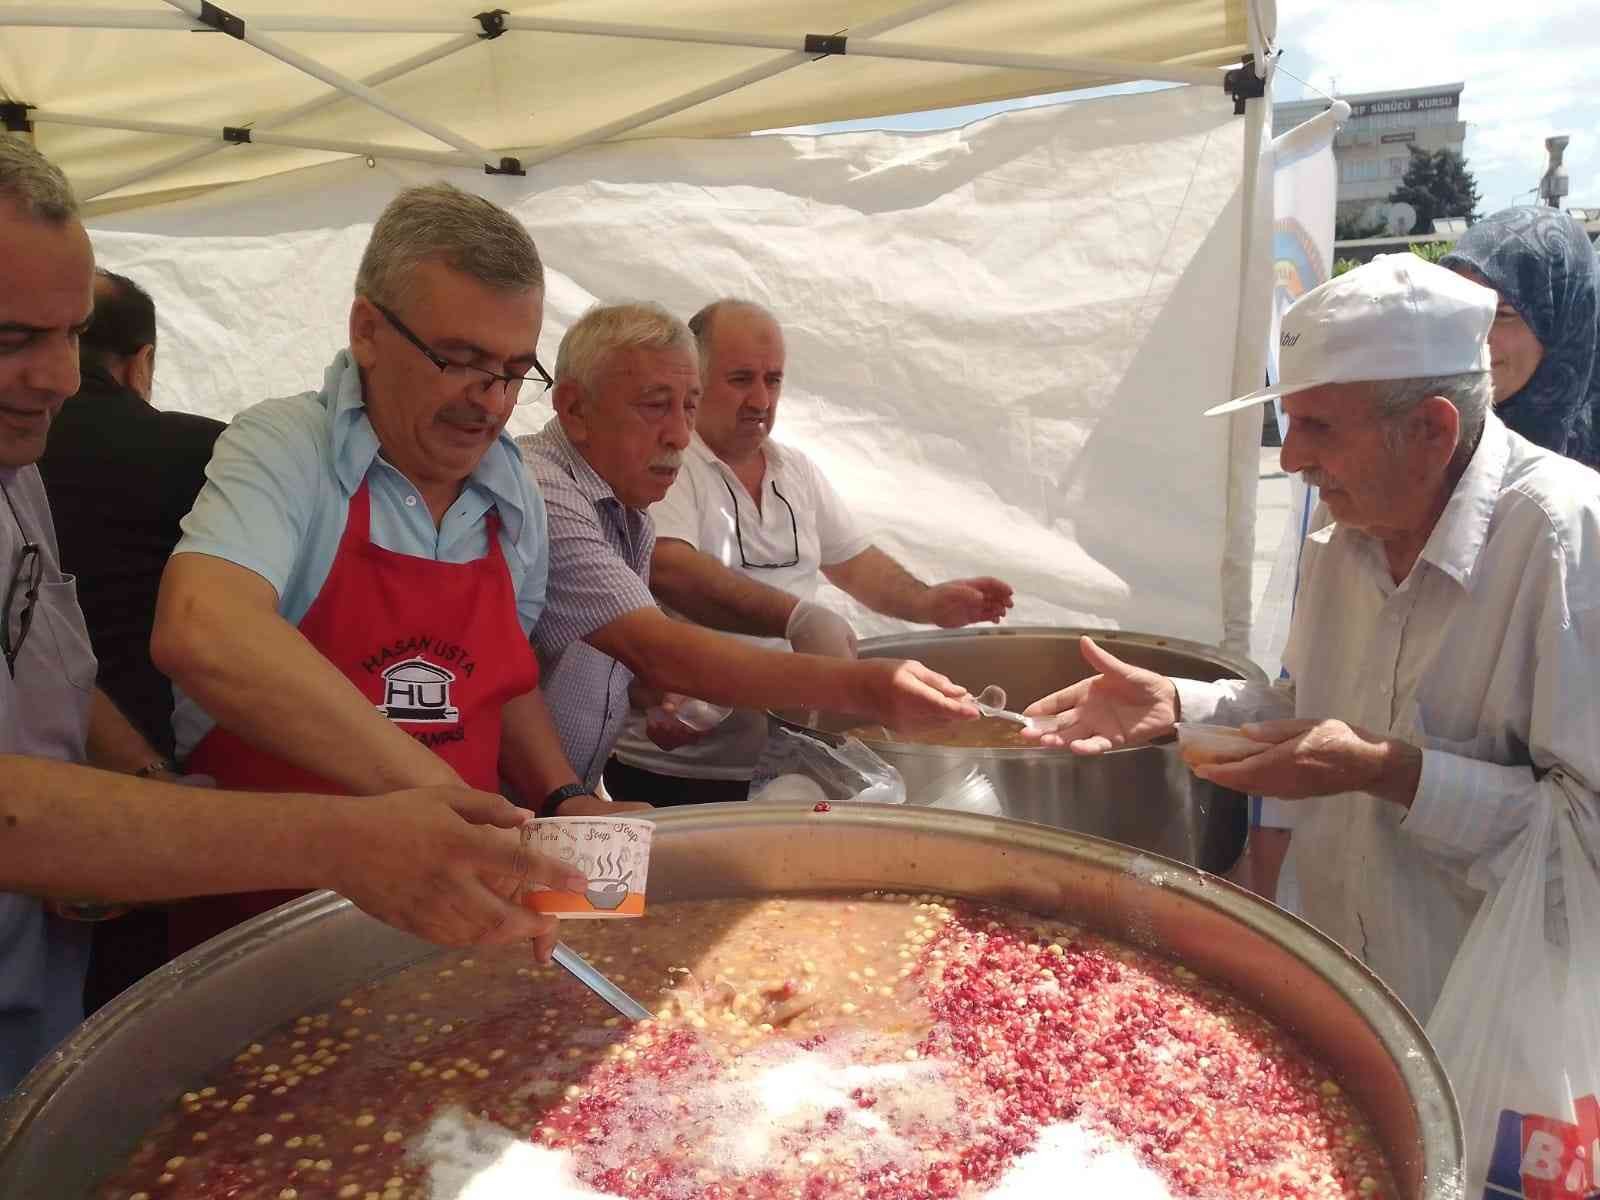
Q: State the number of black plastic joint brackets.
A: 7